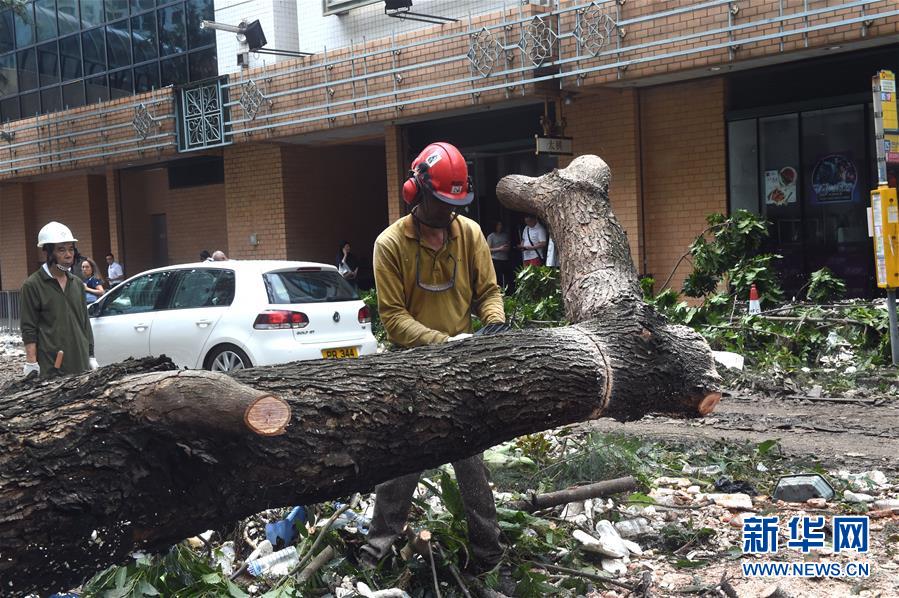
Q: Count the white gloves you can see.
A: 3